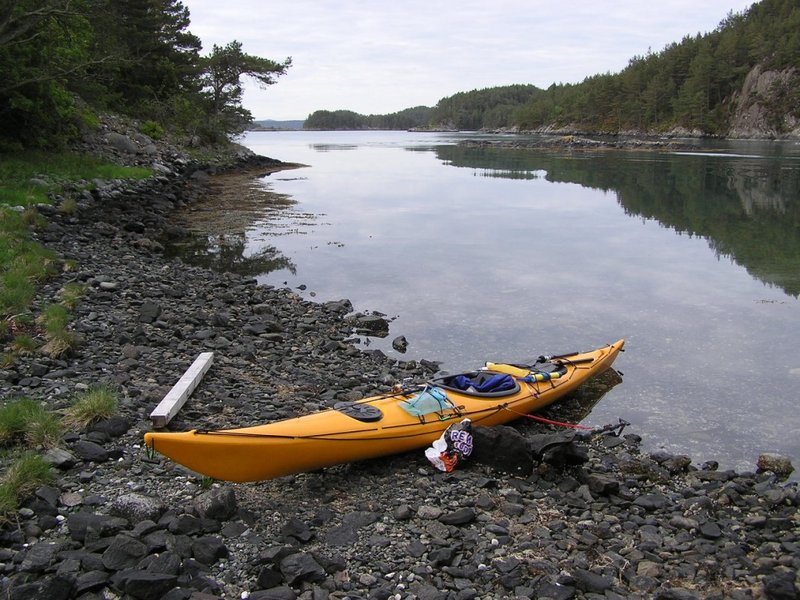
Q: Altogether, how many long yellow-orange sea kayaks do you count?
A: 1